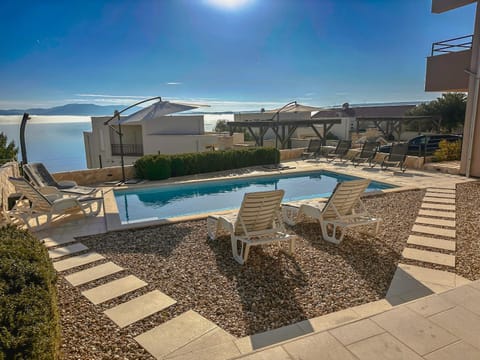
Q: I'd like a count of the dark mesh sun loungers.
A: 4